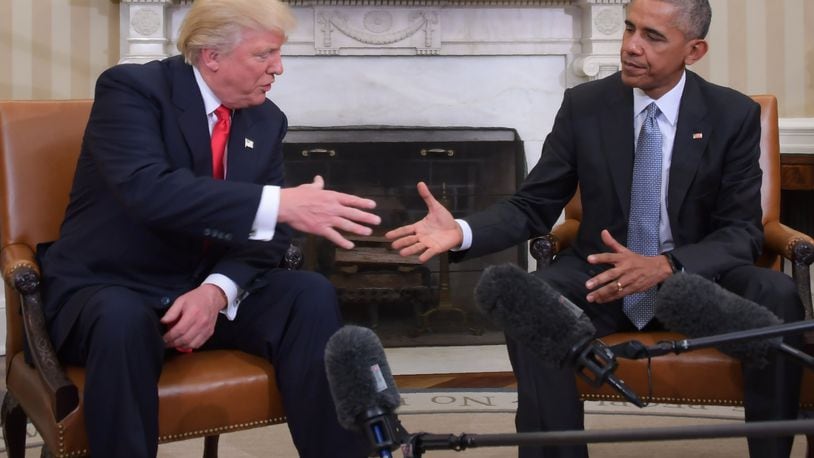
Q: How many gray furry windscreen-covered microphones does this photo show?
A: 3